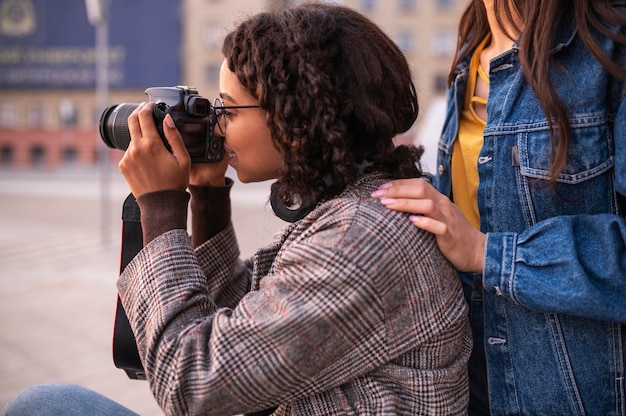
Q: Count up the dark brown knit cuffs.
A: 2